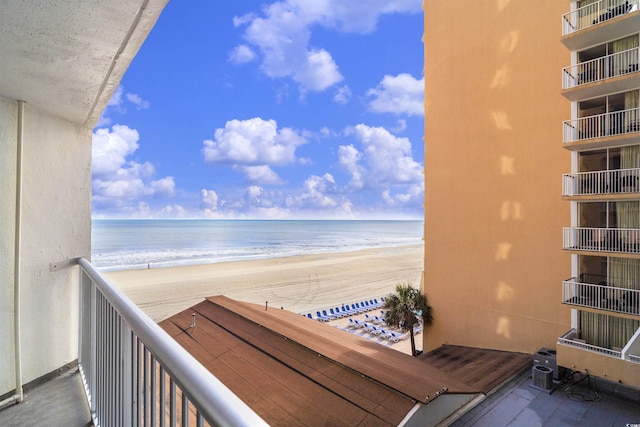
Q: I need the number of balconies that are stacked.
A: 7